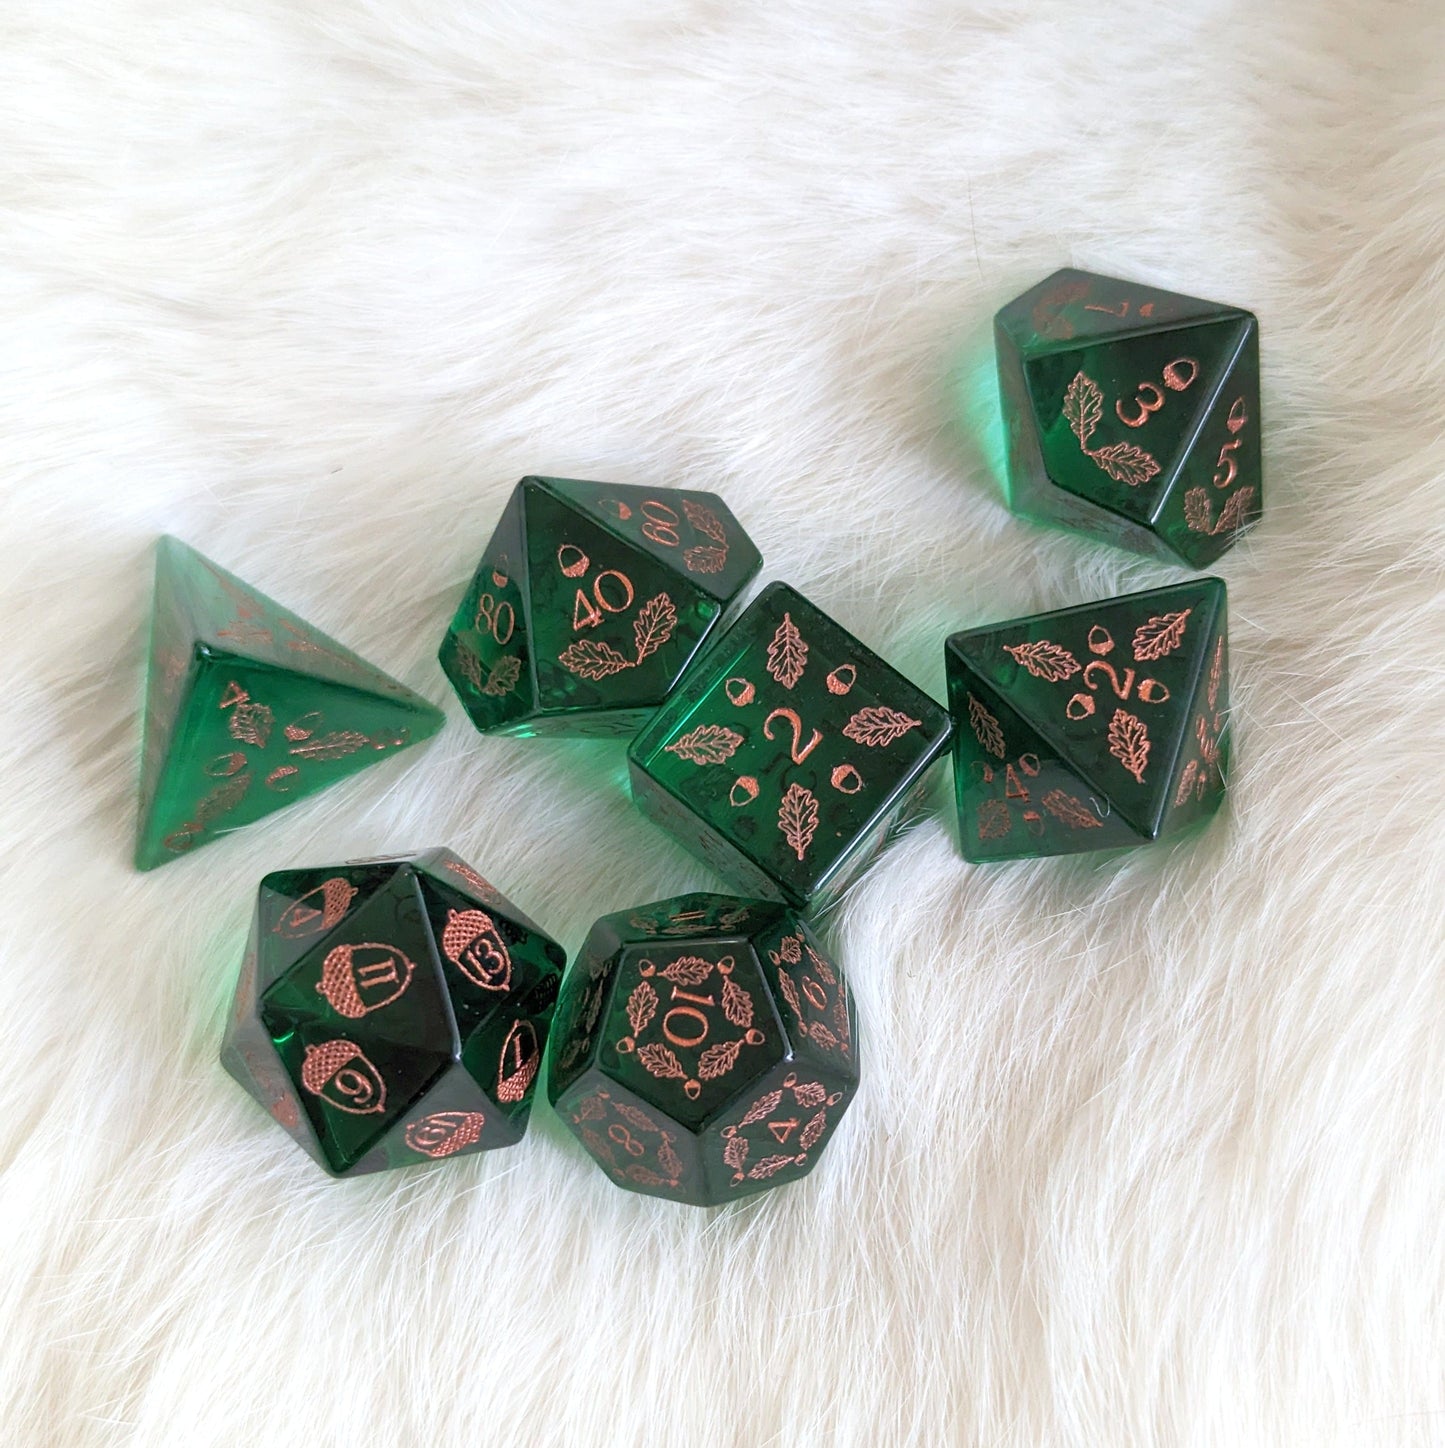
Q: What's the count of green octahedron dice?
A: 1